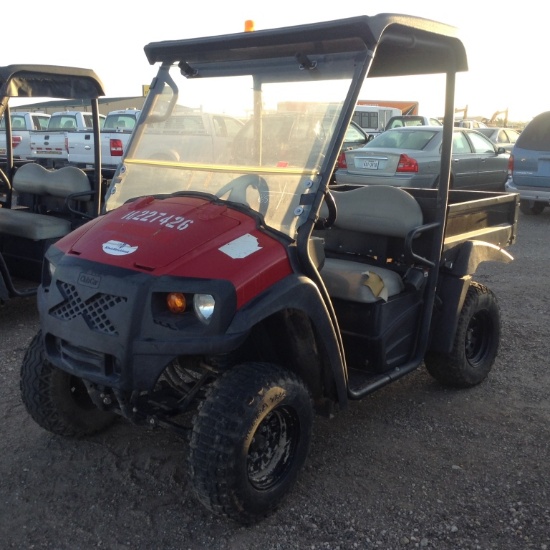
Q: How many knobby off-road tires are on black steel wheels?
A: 3